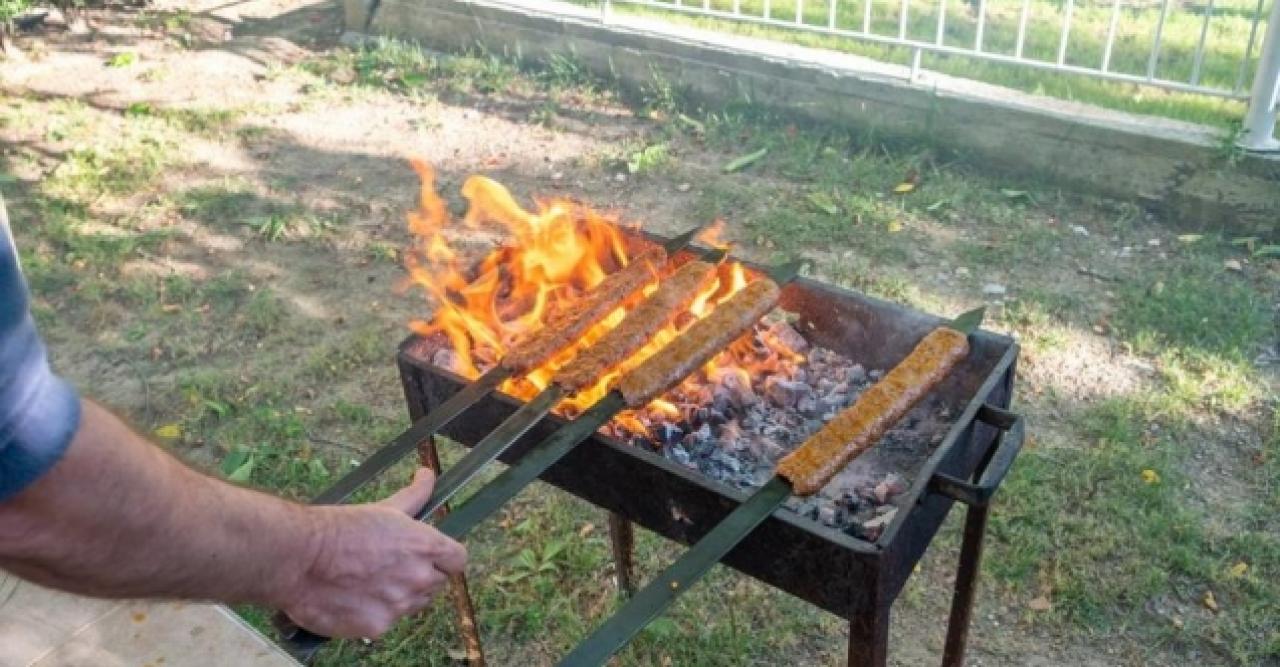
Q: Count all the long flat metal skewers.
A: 4